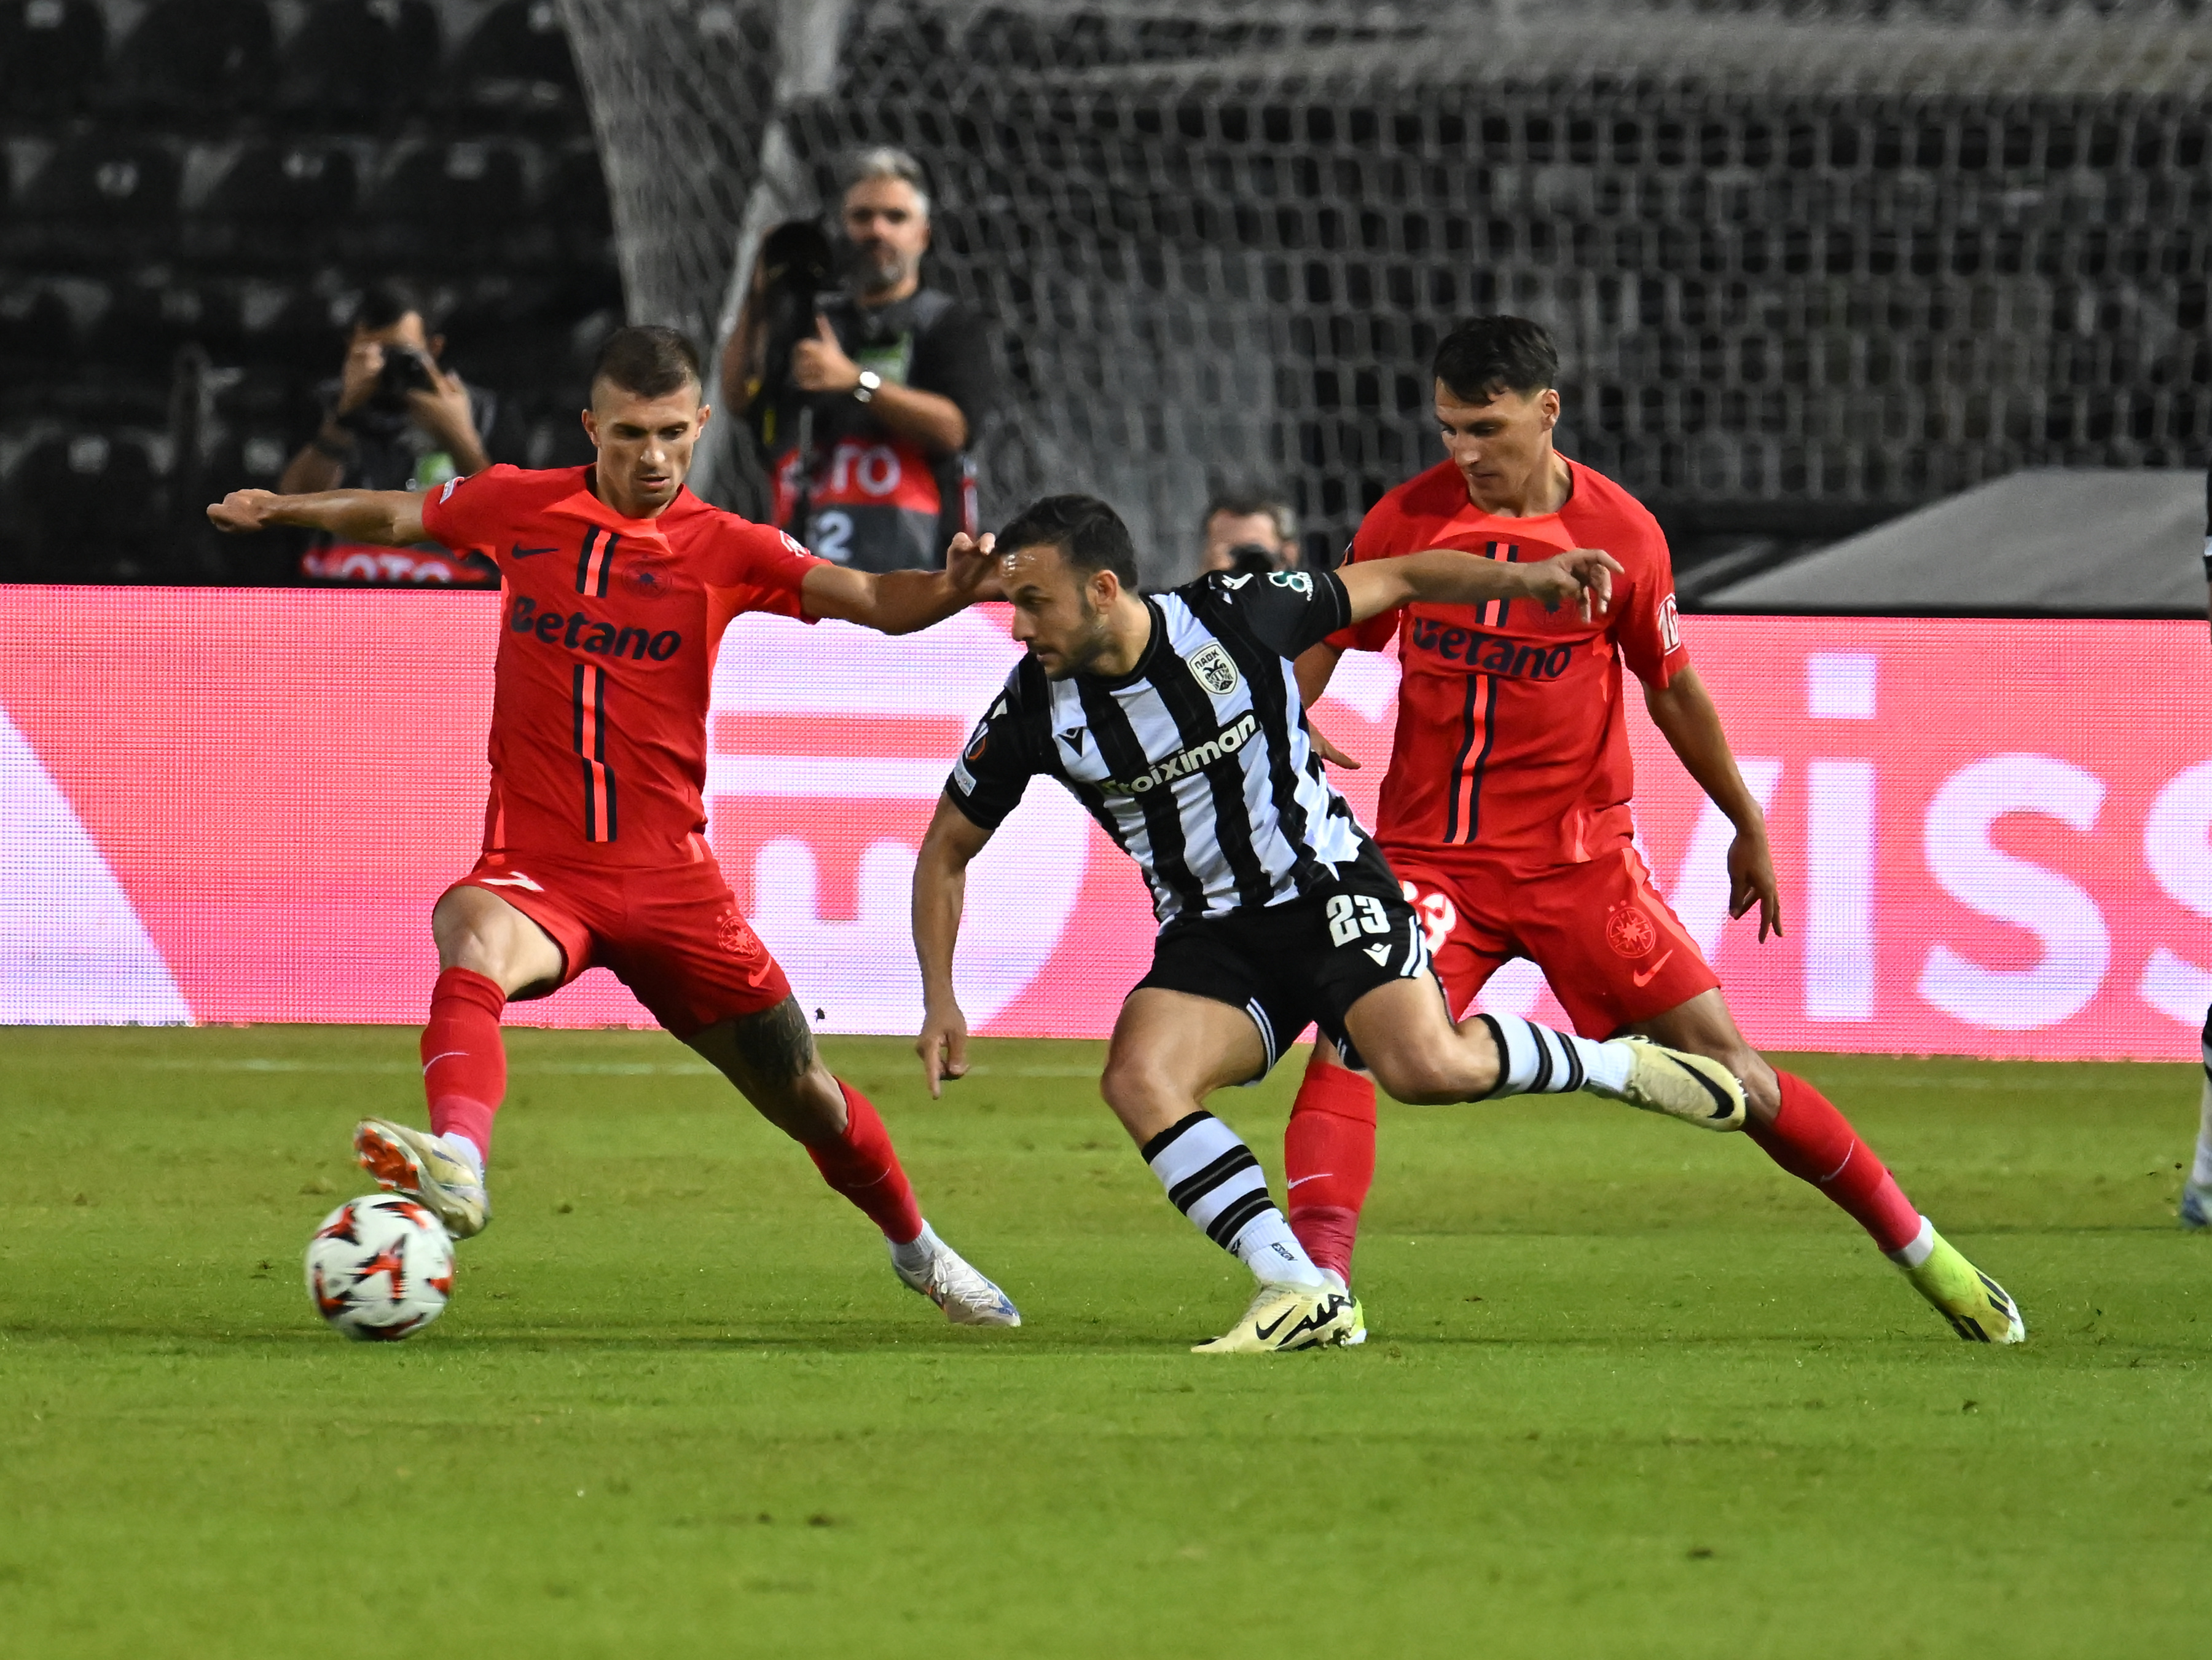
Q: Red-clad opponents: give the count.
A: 2